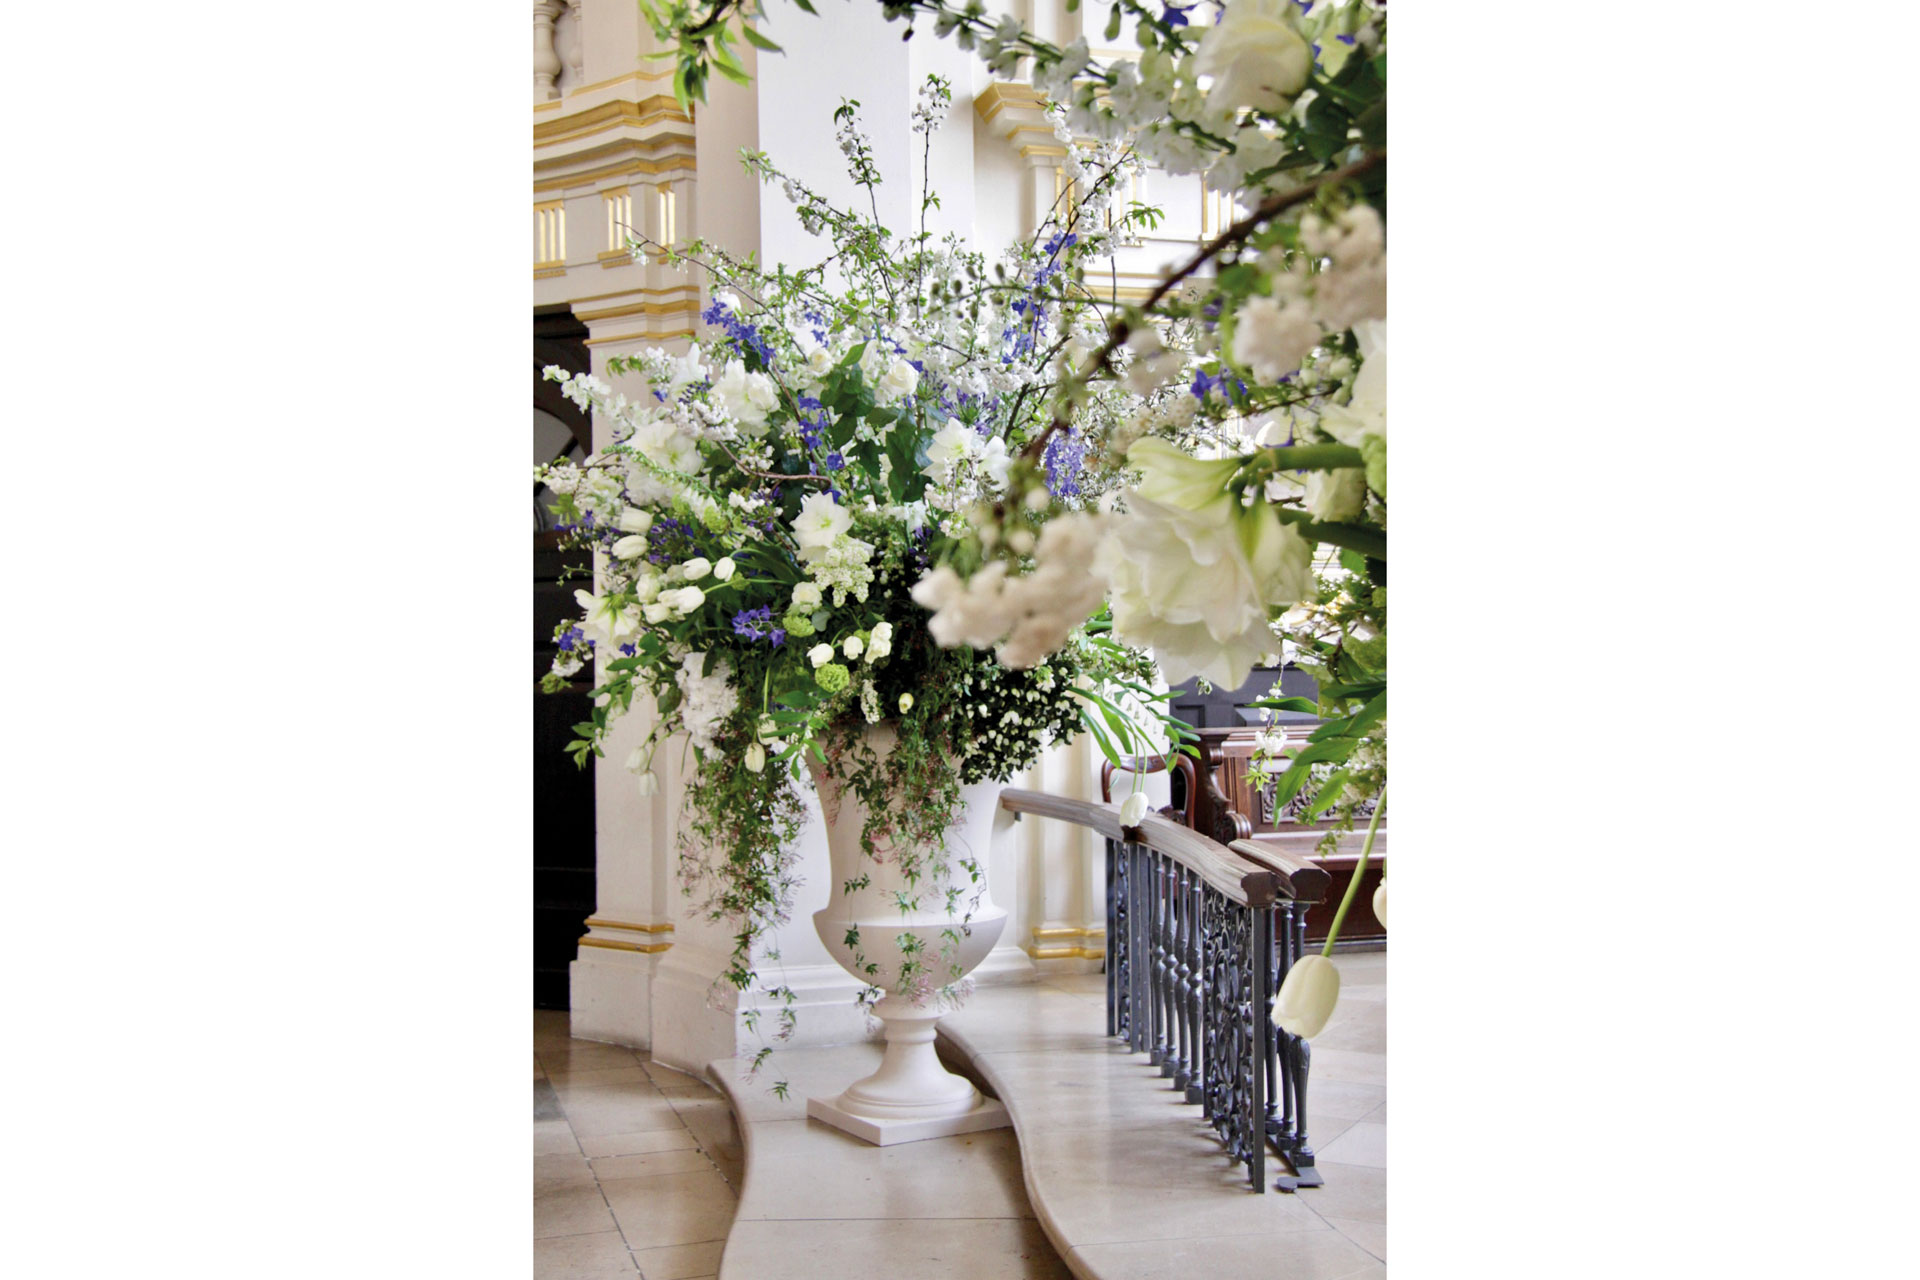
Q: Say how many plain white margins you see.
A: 2